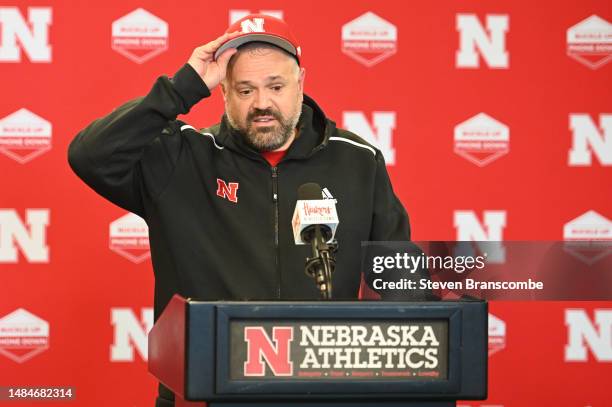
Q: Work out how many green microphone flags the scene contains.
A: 0